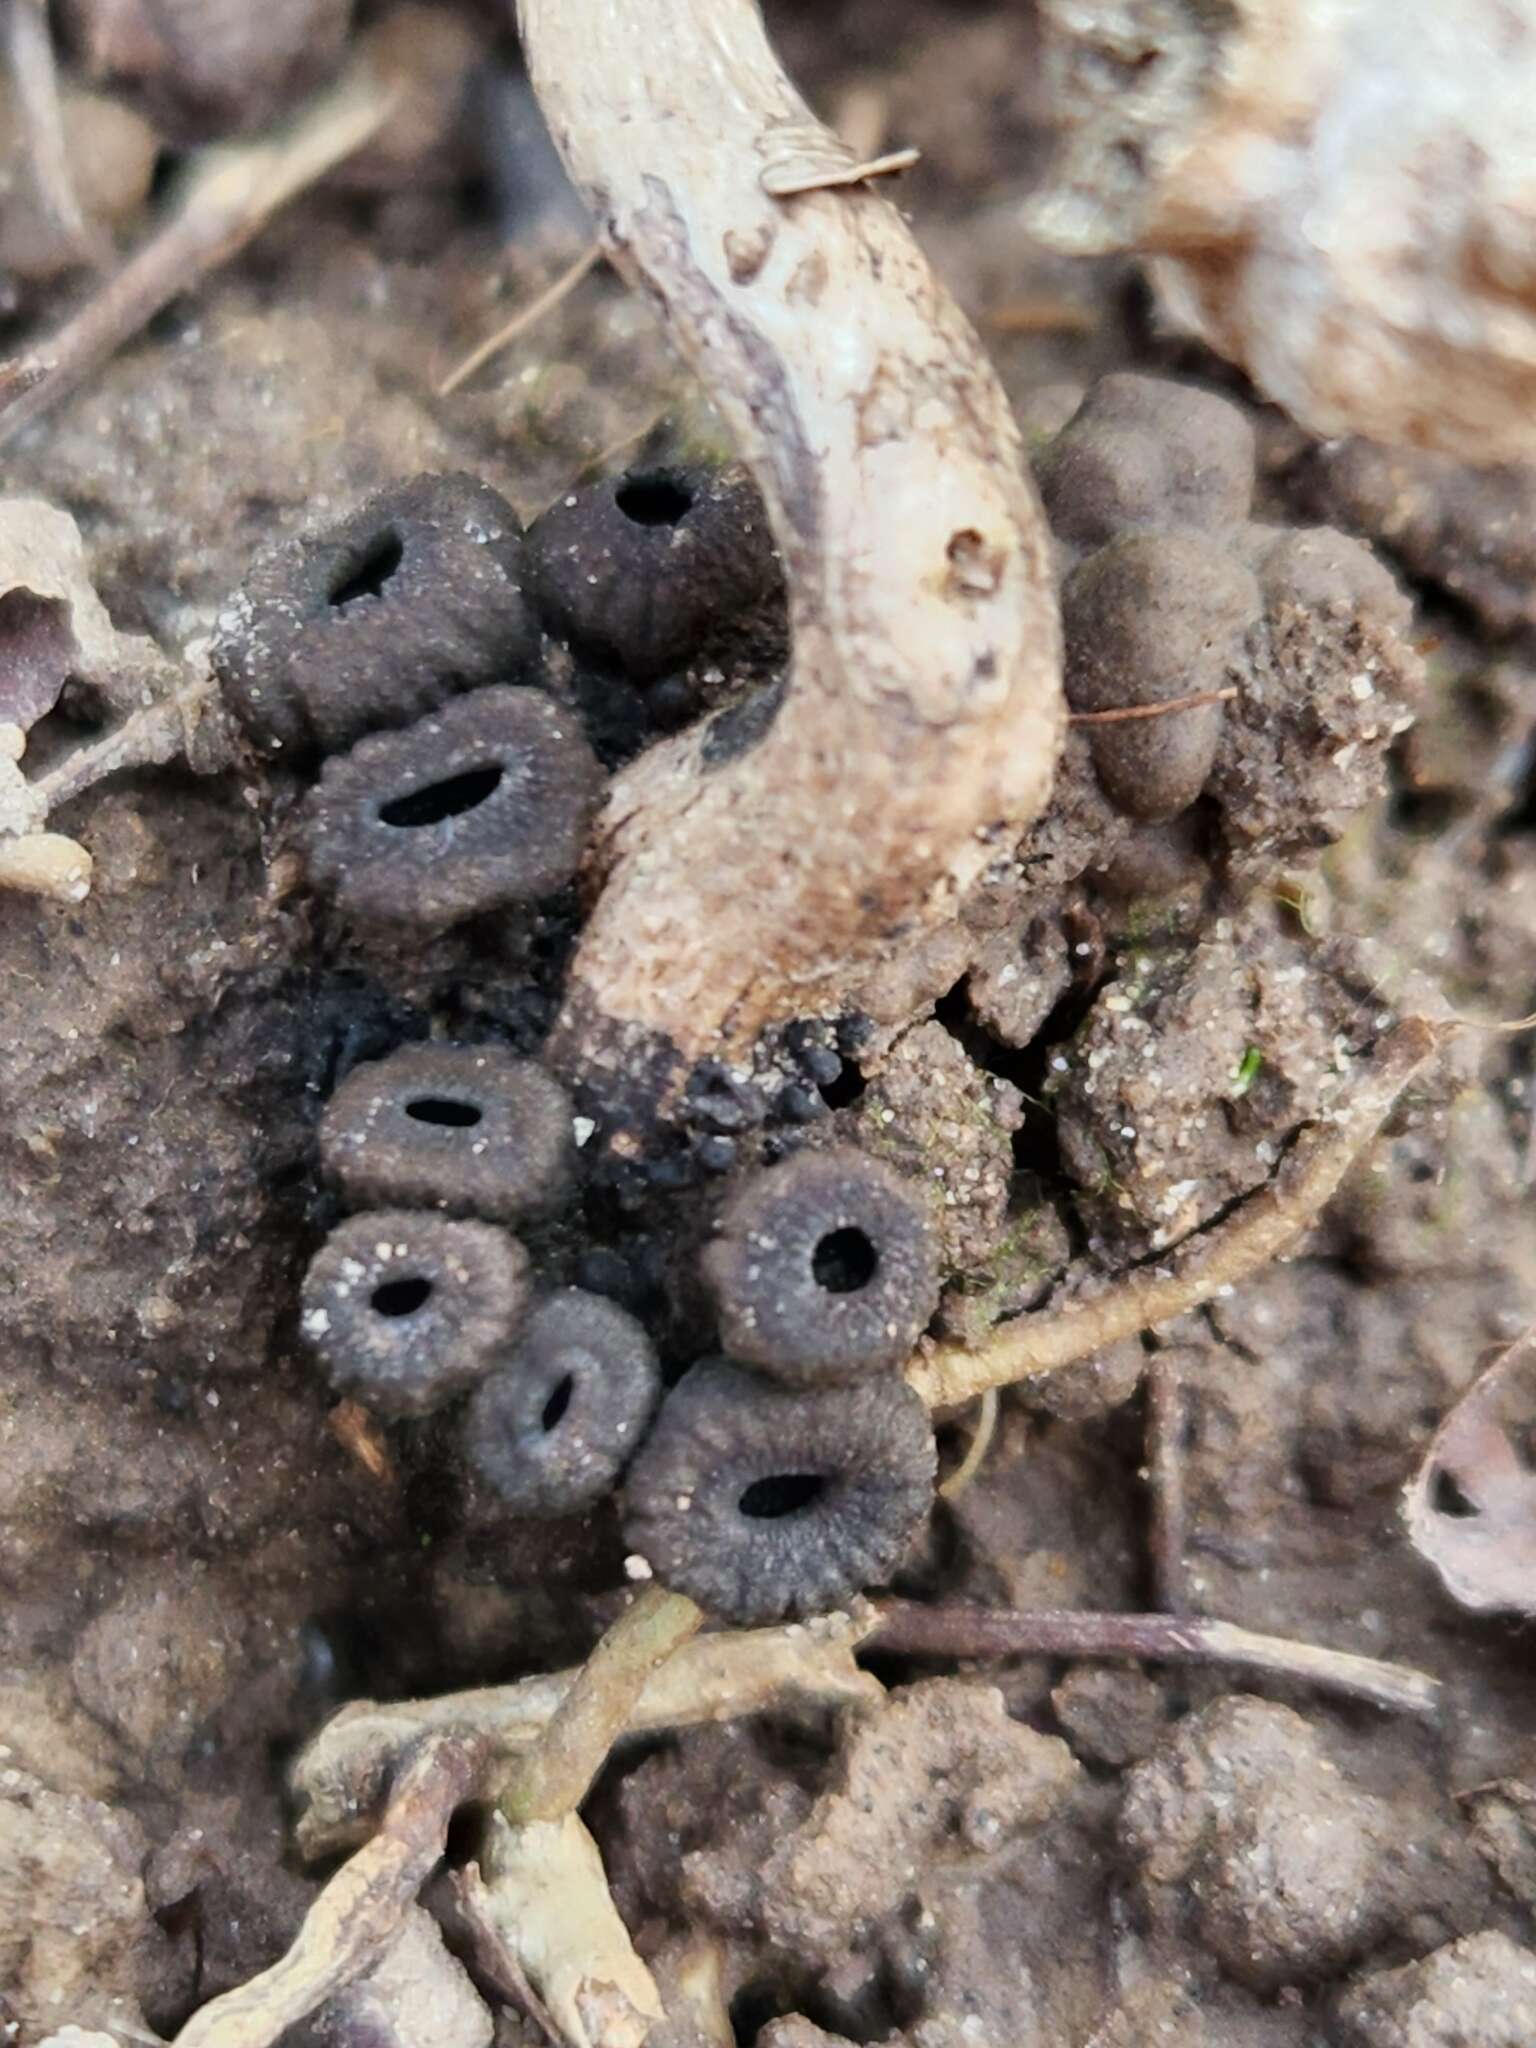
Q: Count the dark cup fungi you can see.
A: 8